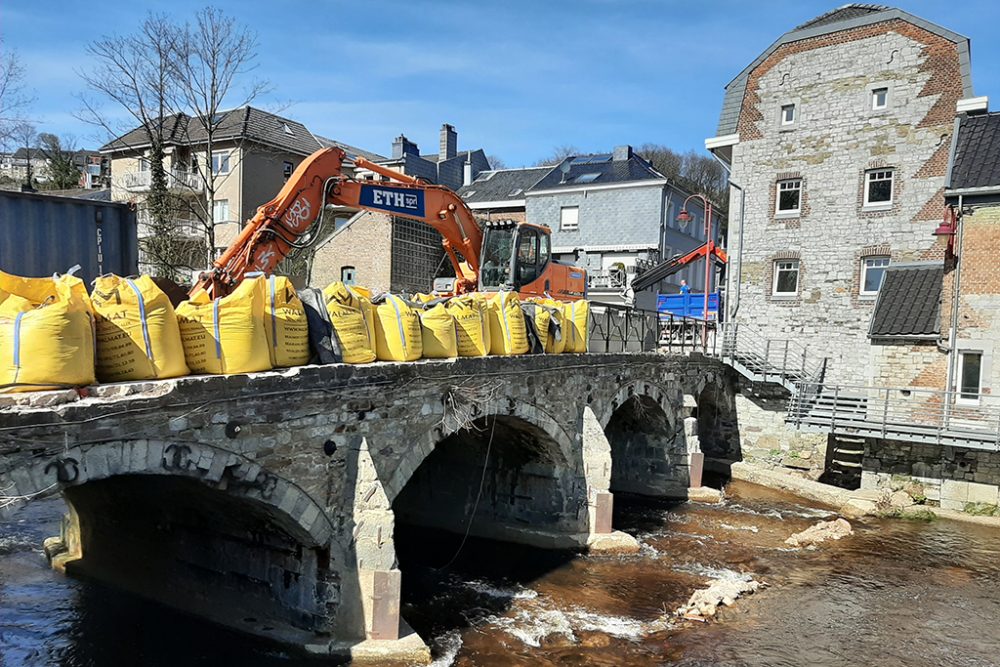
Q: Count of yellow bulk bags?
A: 11